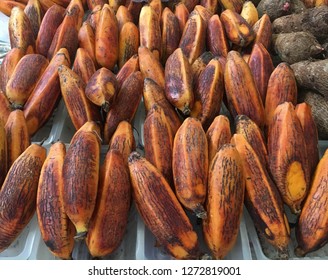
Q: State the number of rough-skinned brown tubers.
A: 5